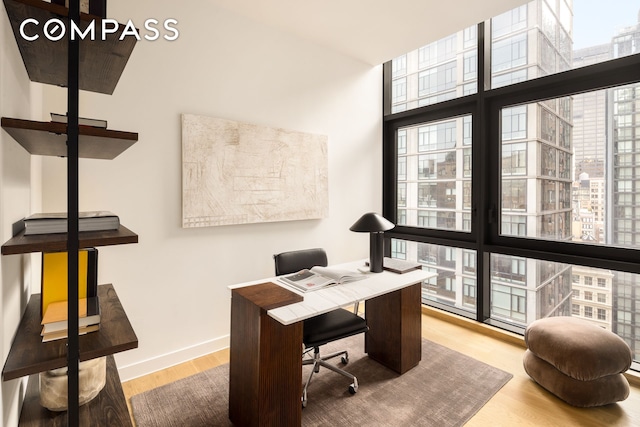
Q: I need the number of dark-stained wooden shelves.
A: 5